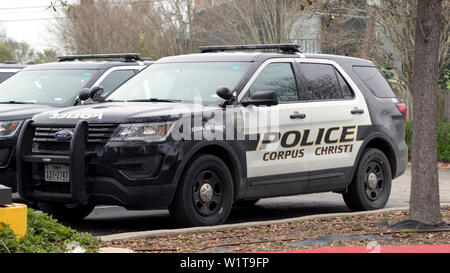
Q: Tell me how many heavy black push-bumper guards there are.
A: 1